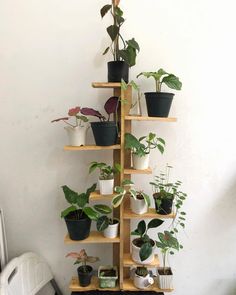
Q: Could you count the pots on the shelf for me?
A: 15